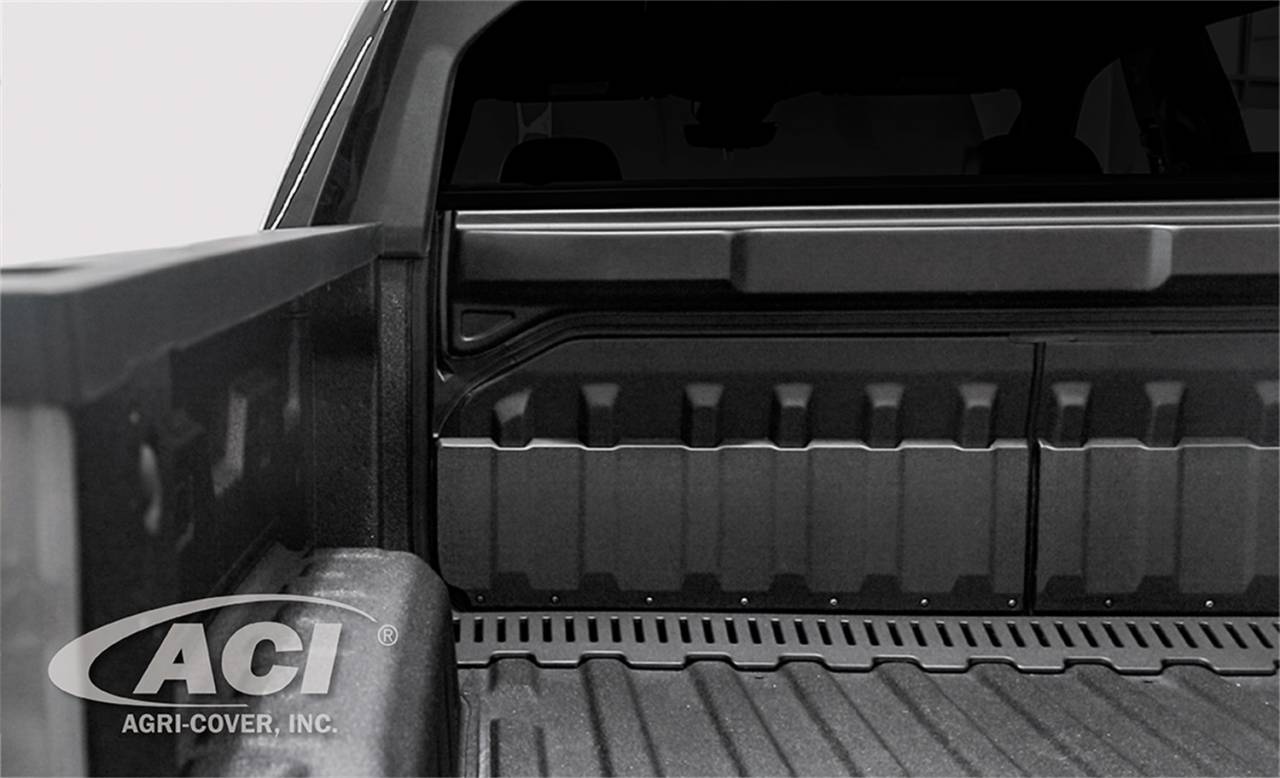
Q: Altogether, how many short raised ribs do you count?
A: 9